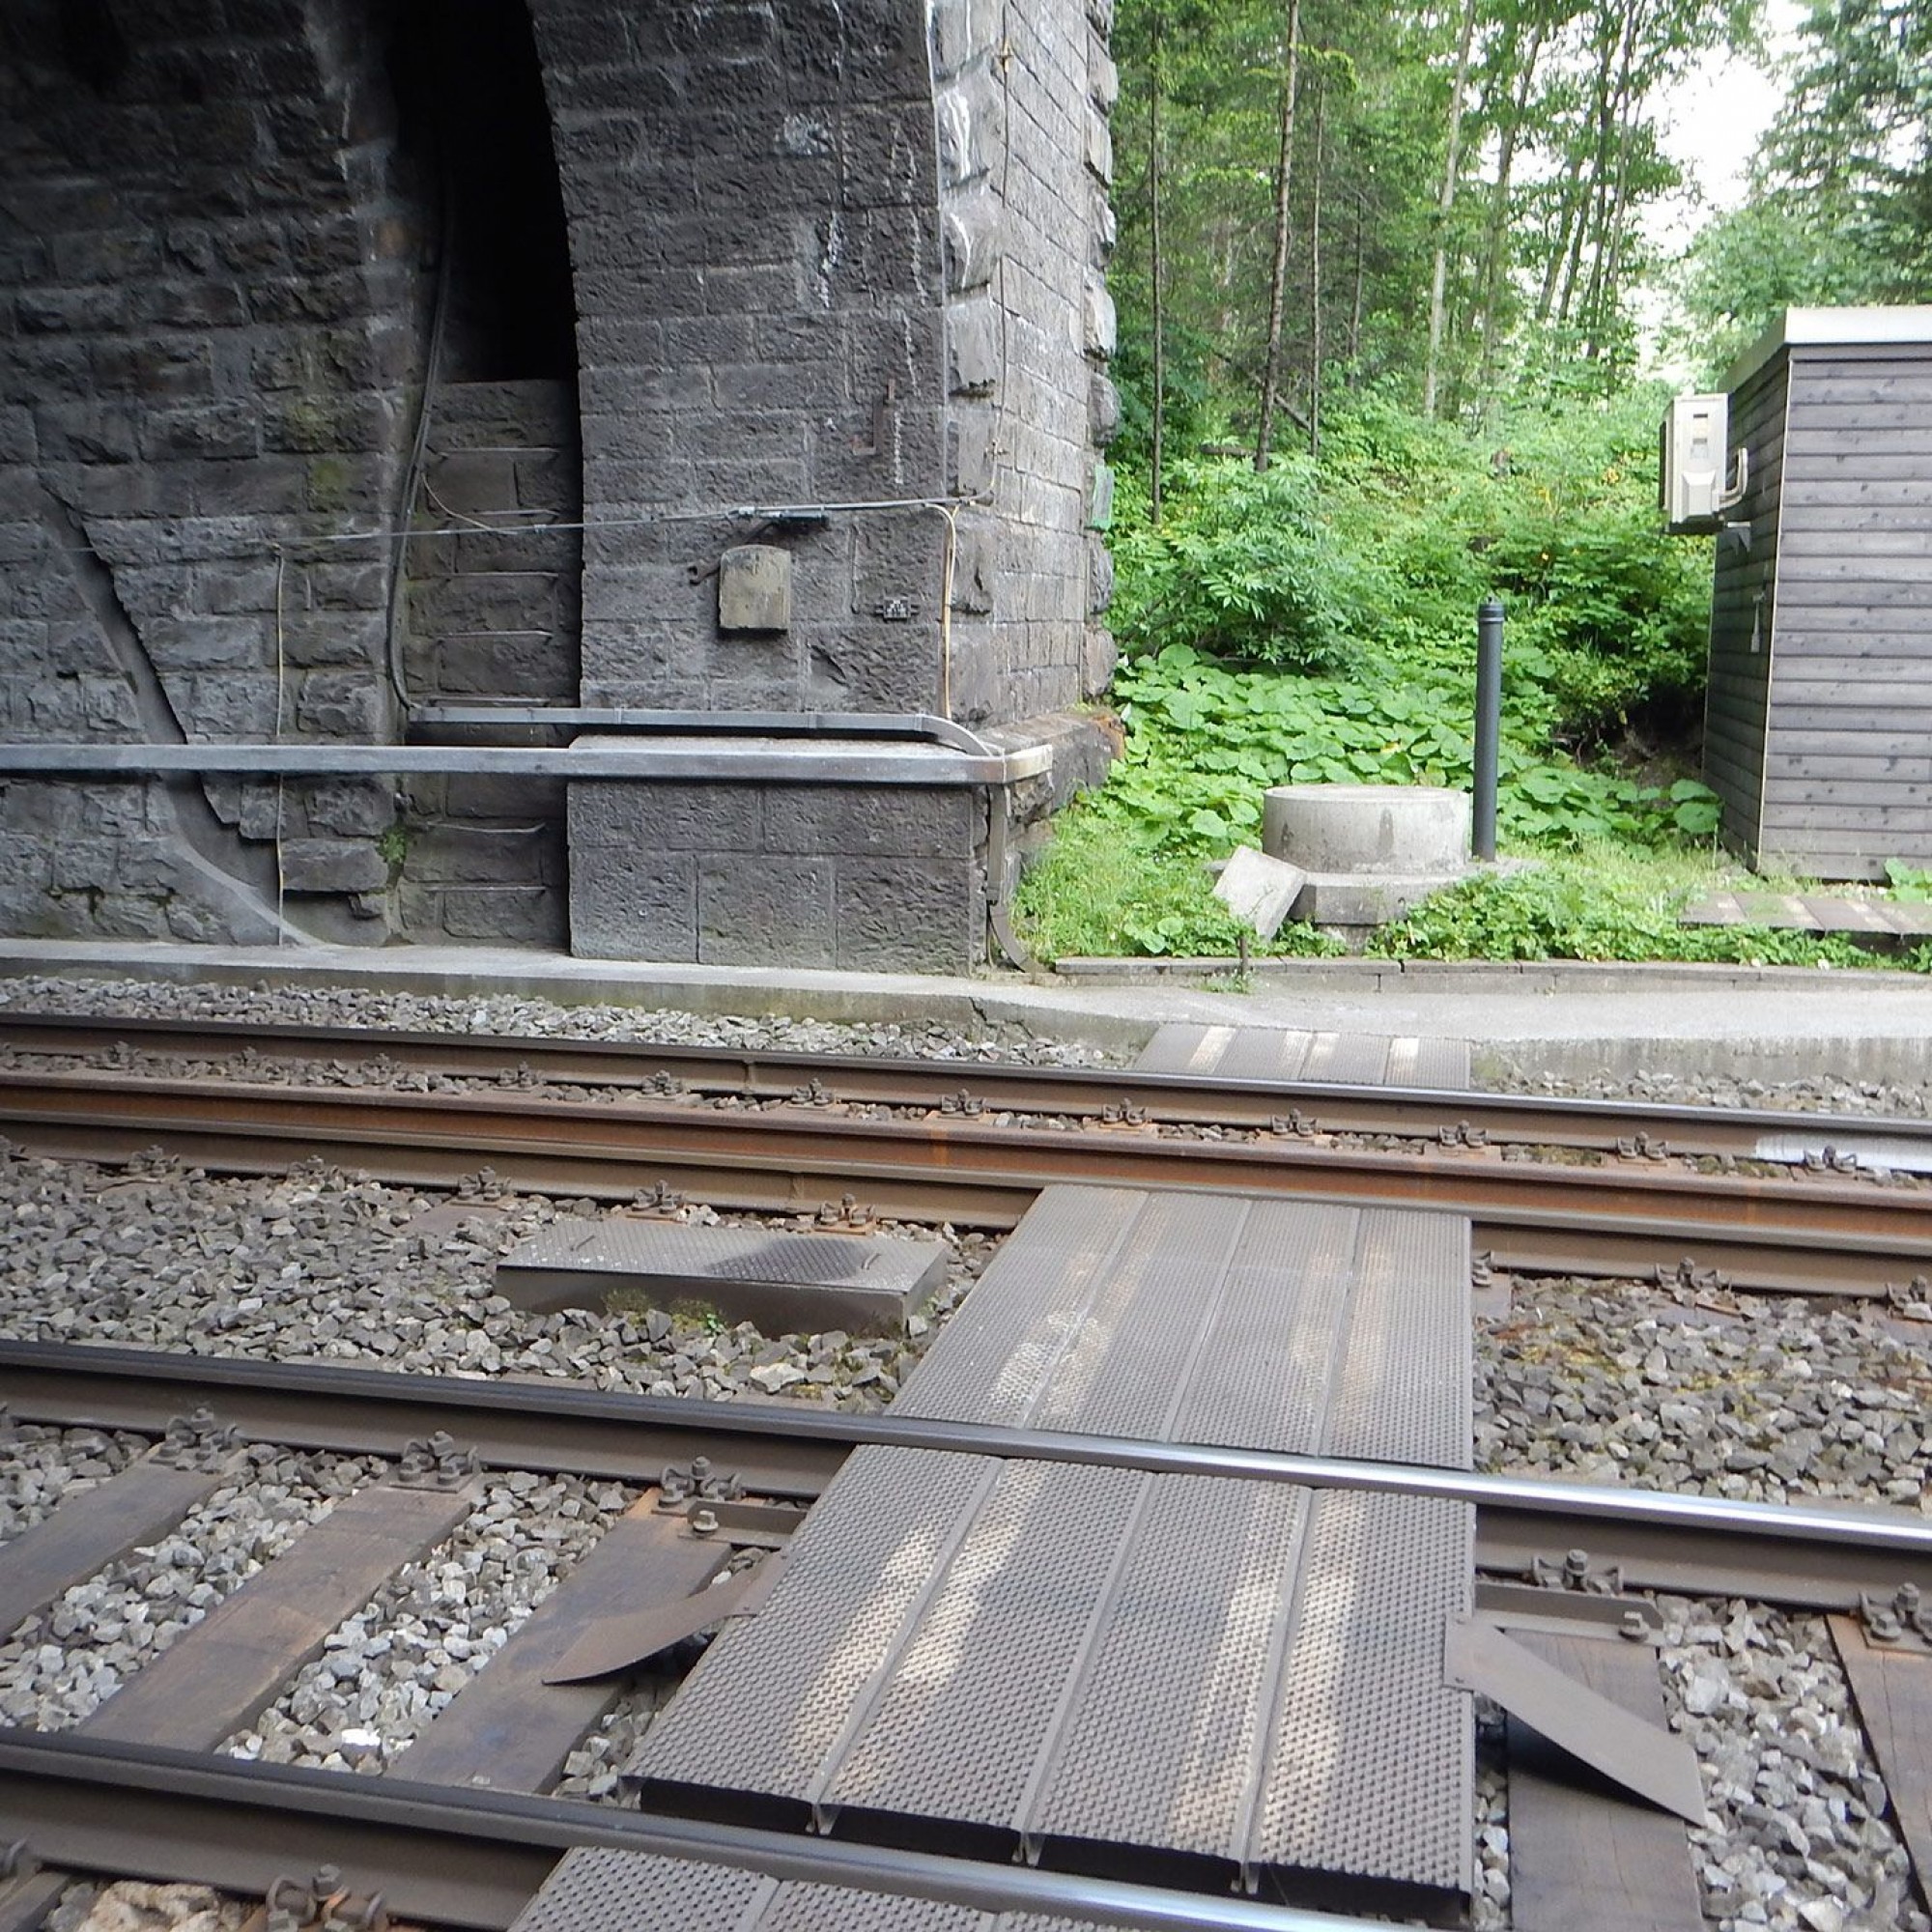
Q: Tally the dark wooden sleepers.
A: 5